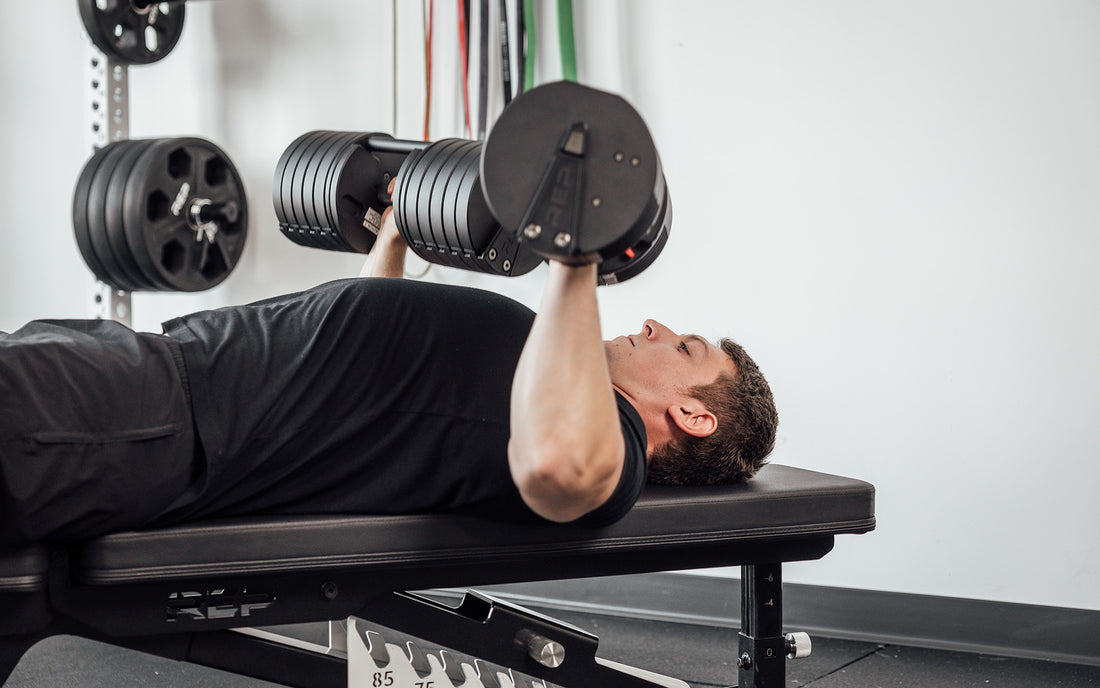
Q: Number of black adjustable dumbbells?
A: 2